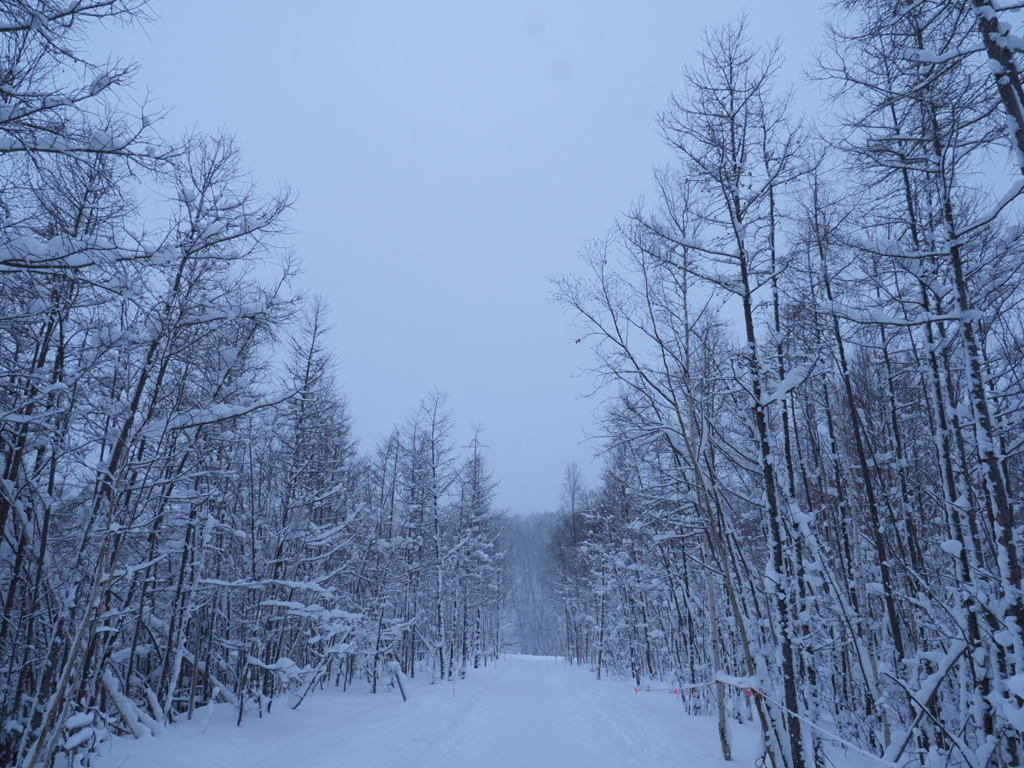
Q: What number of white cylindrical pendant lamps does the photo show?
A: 0